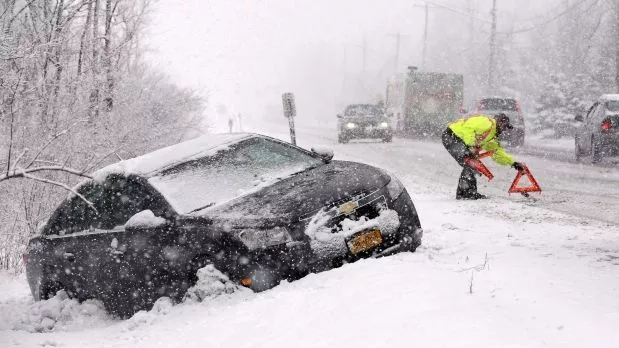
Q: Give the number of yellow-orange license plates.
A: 1